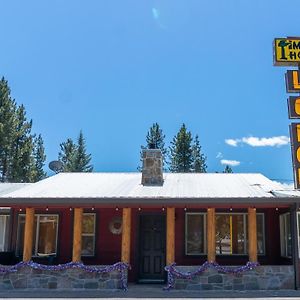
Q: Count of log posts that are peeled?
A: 6